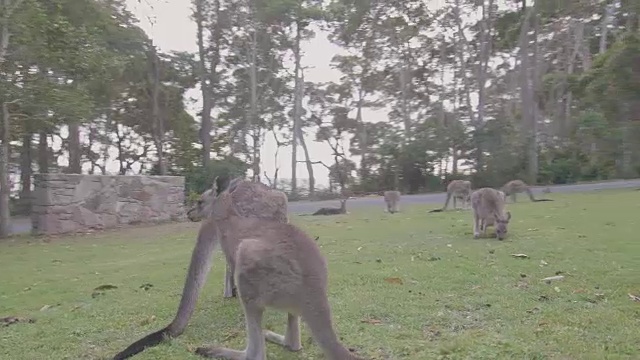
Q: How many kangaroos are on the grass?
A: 7